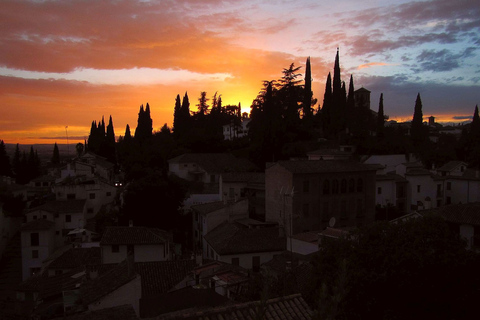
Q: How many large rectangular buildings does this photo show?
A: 1